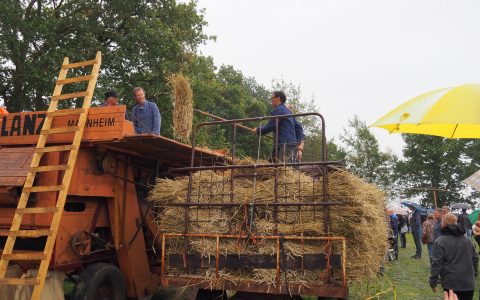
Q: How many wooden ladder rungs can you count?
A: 12